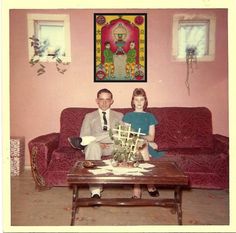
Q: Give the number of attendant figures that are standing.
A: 2